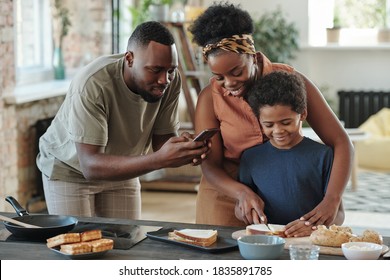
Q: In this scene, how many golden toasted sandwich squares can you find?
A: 4